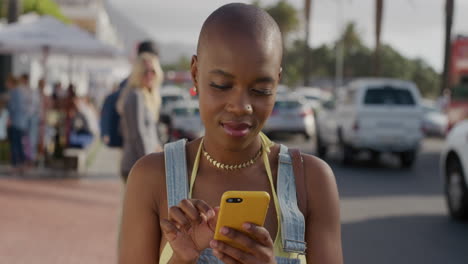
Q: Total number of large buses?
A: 1